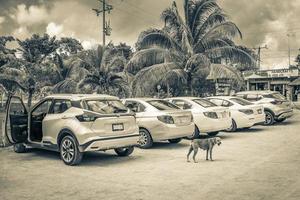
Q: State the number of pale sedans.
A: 3